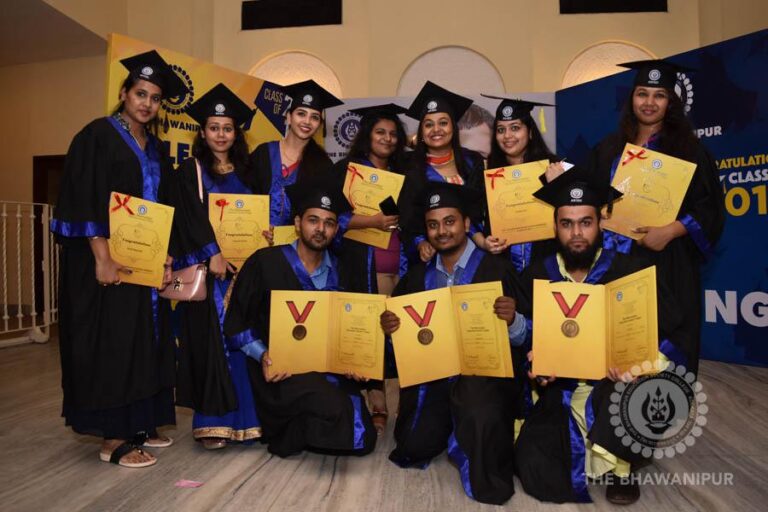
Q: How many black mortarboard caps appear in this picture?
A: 10